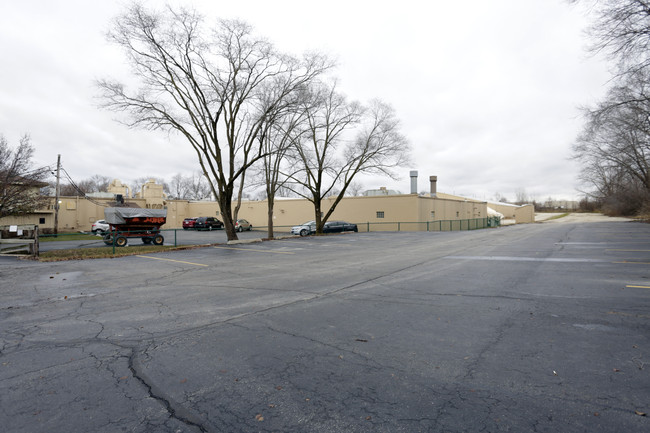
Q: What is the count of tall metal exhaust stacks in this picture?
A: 2